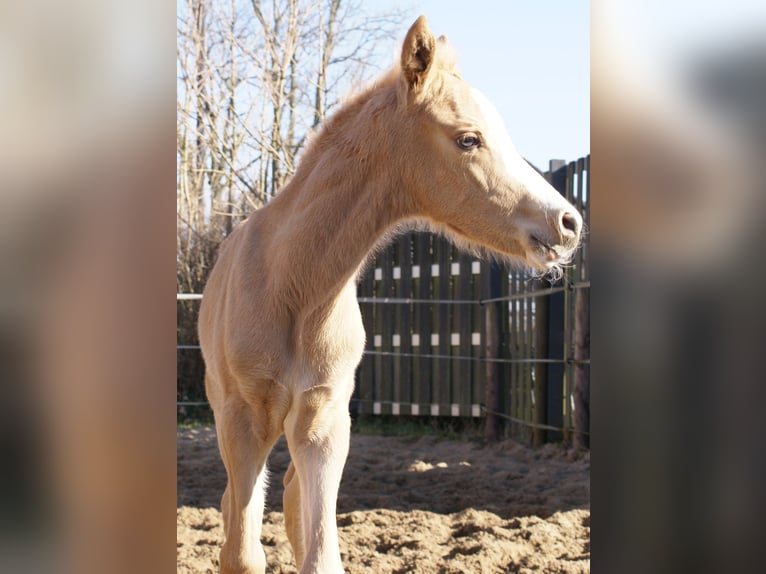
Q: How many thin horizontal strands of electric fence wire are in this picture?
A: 3